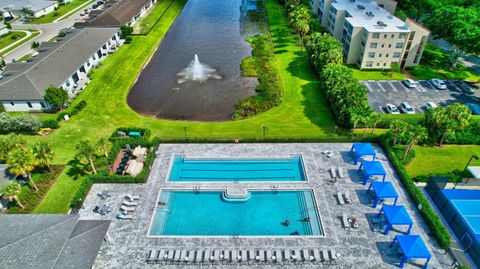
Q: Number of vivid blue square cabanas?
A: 5